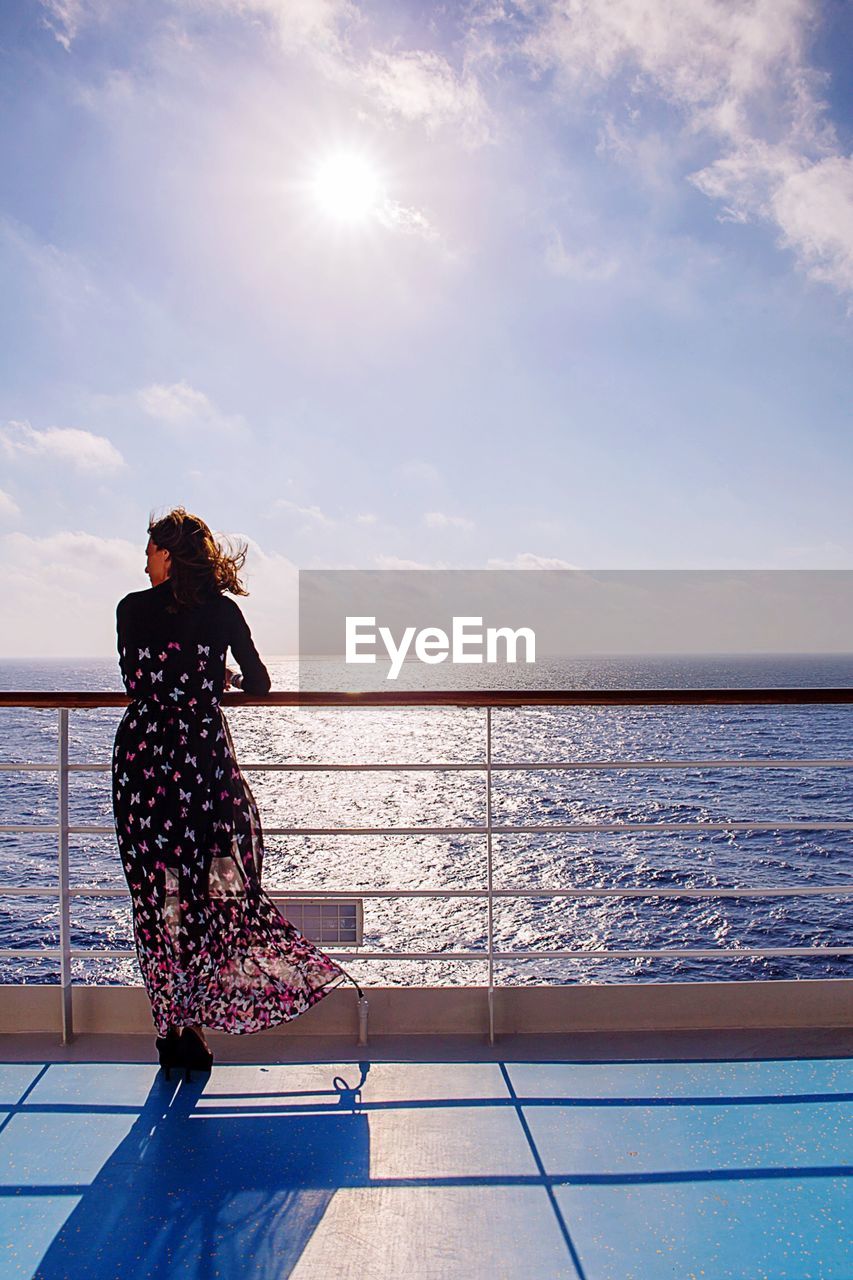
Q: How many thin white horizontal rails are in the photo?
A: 4